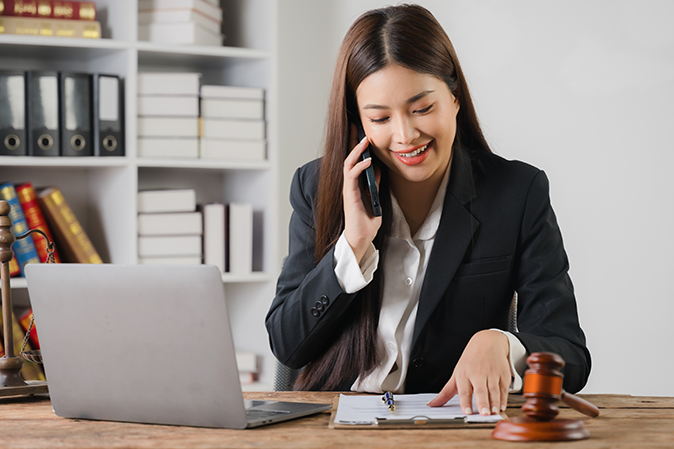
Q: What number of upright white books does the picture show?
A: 2